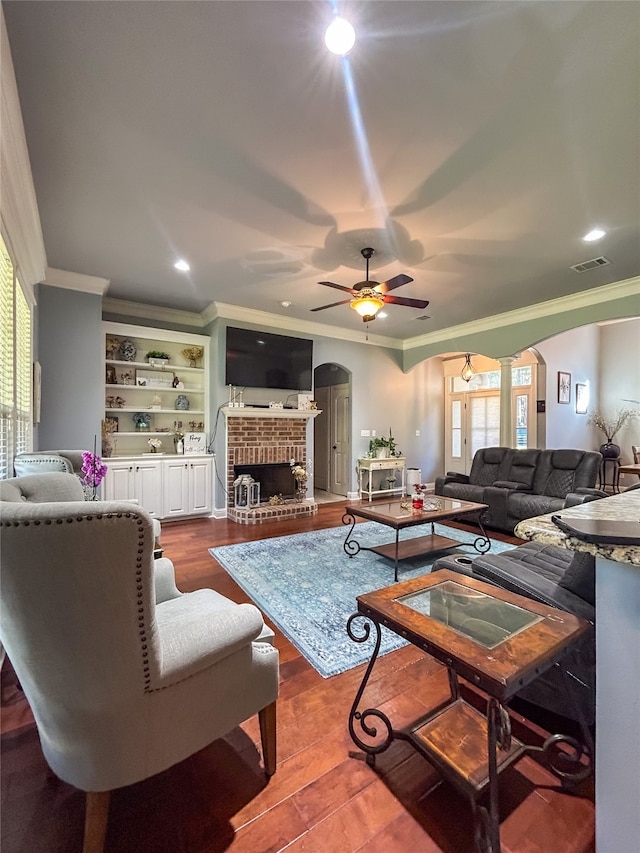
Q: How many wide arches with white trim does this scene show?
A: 2